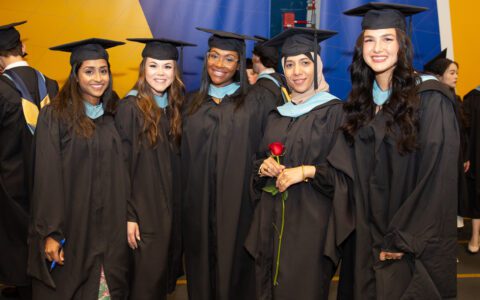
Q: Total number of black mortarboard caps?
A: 8